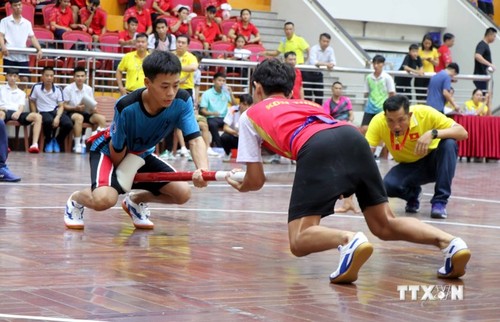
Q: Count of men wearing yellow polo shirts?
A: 4